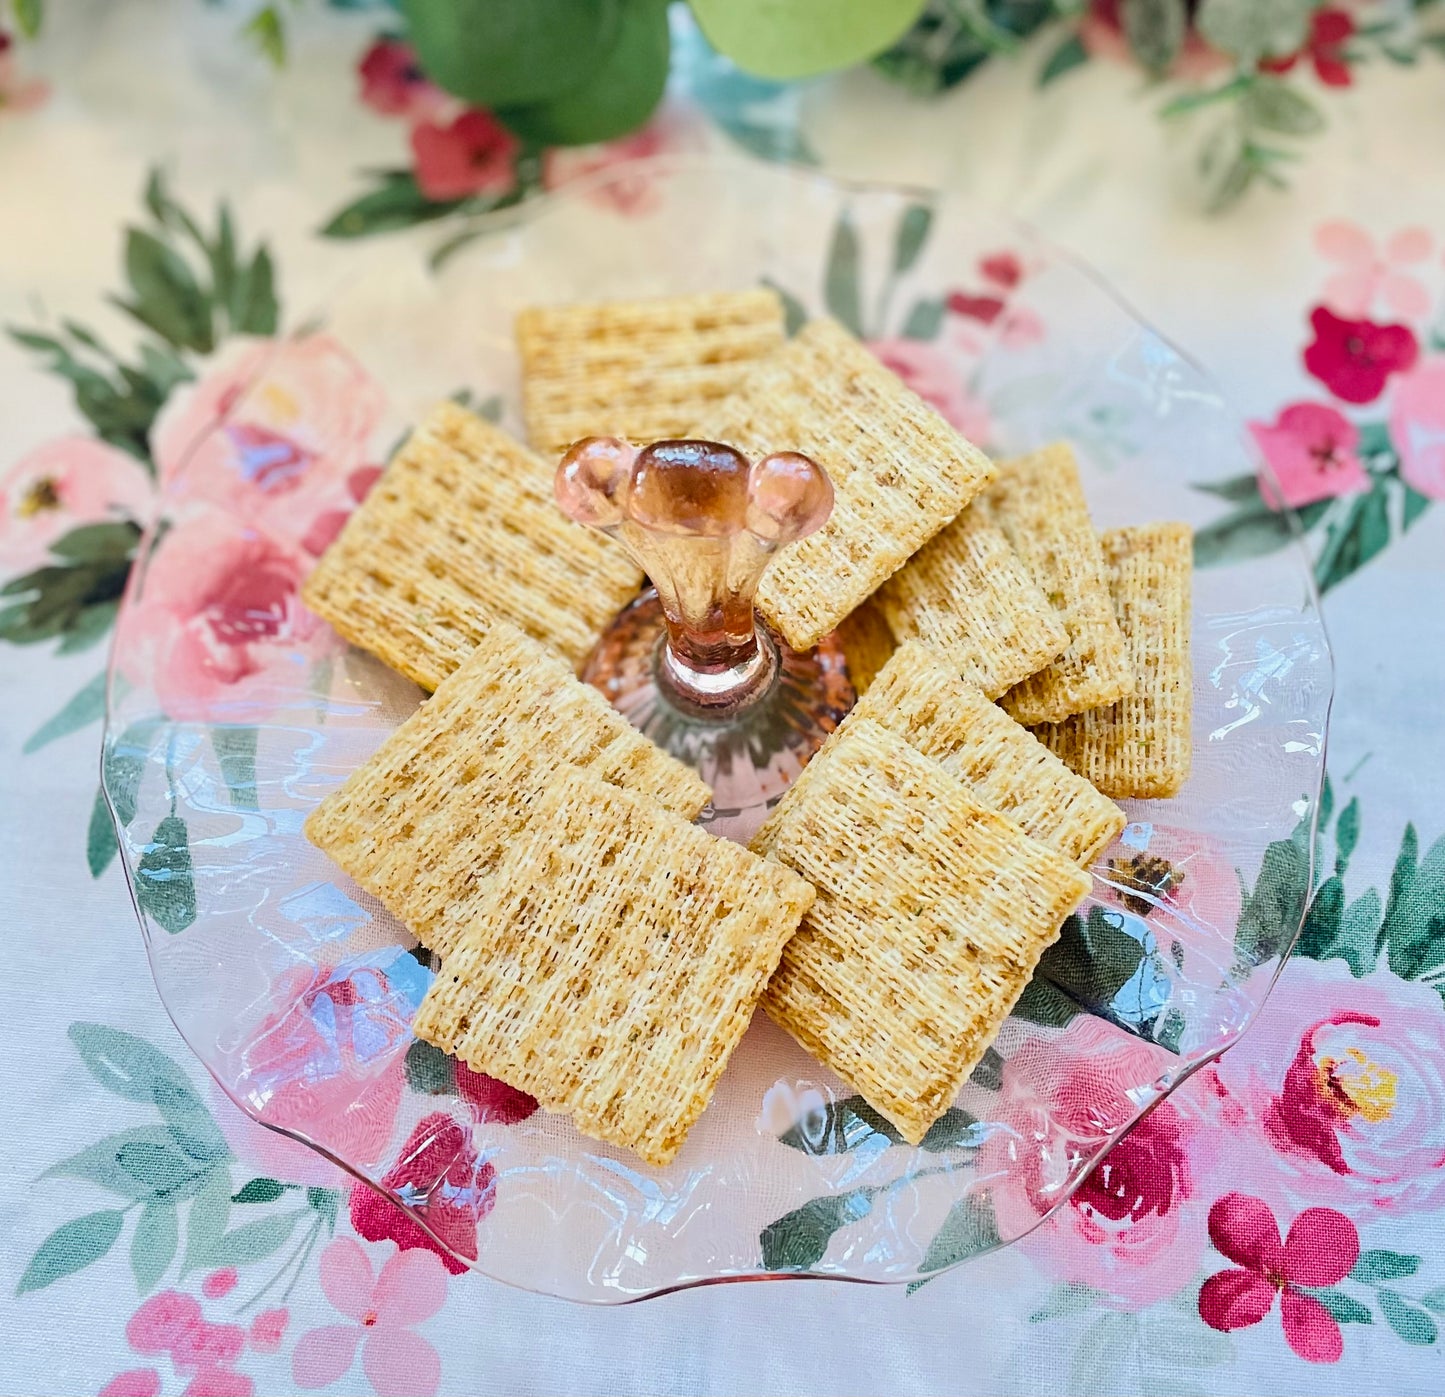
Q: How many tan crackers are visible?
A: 10